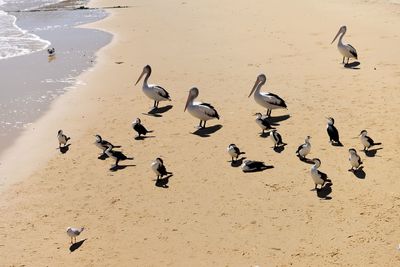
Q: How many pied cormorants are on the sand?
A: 14